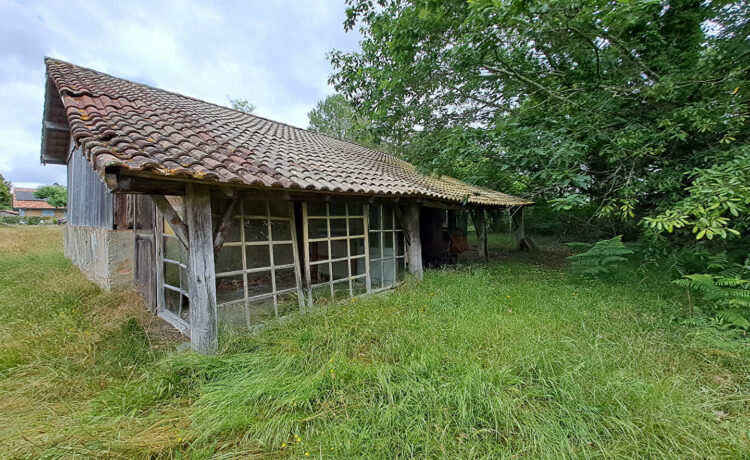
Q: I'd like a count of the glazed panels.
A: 4